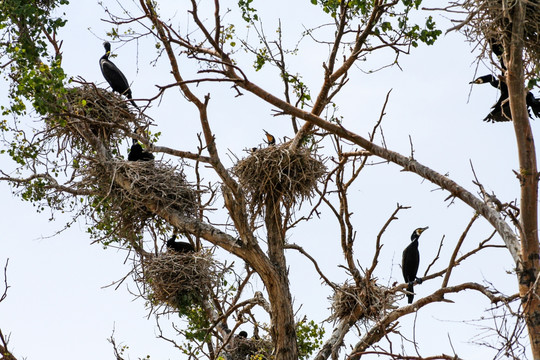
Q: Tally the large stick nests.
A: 7